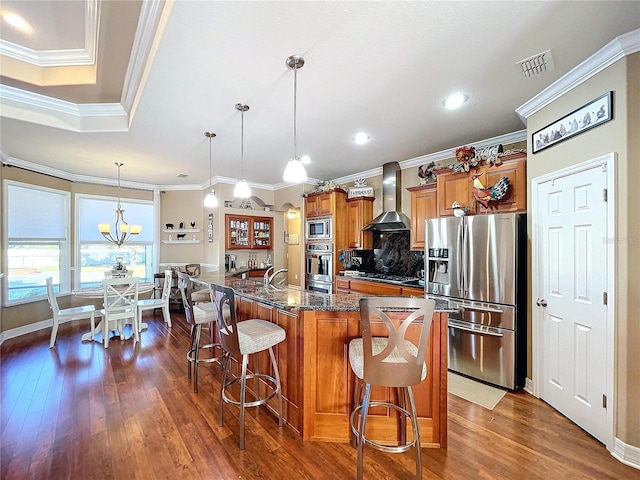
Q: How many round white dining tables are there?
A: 1